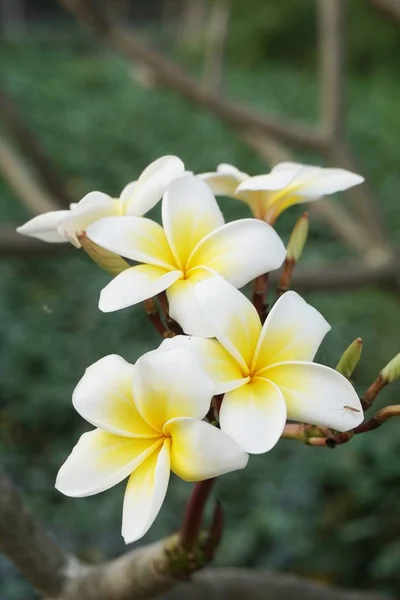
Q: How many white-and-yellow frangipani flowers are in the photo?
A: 5